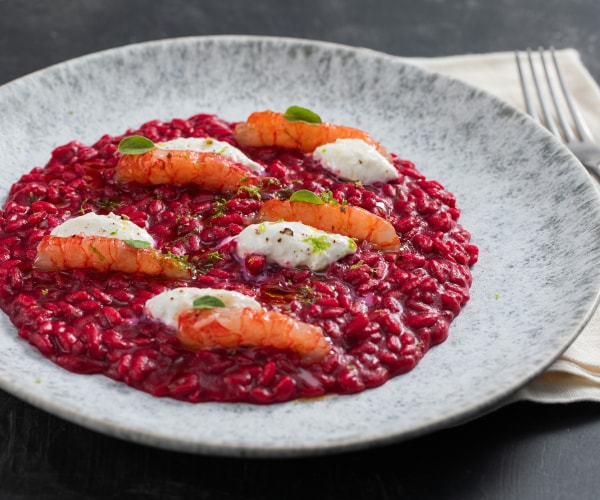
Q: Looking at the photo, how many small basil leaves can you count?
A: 5